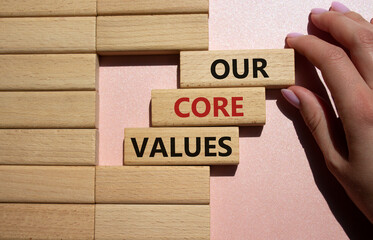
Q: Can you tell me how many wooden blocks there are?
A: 14